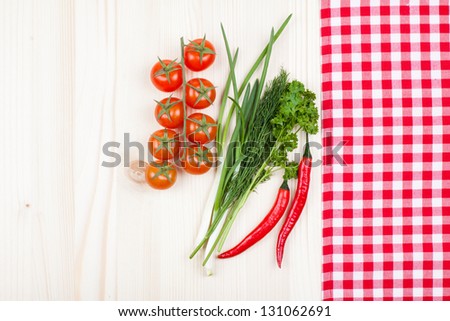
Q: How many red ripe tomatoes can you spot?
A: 8